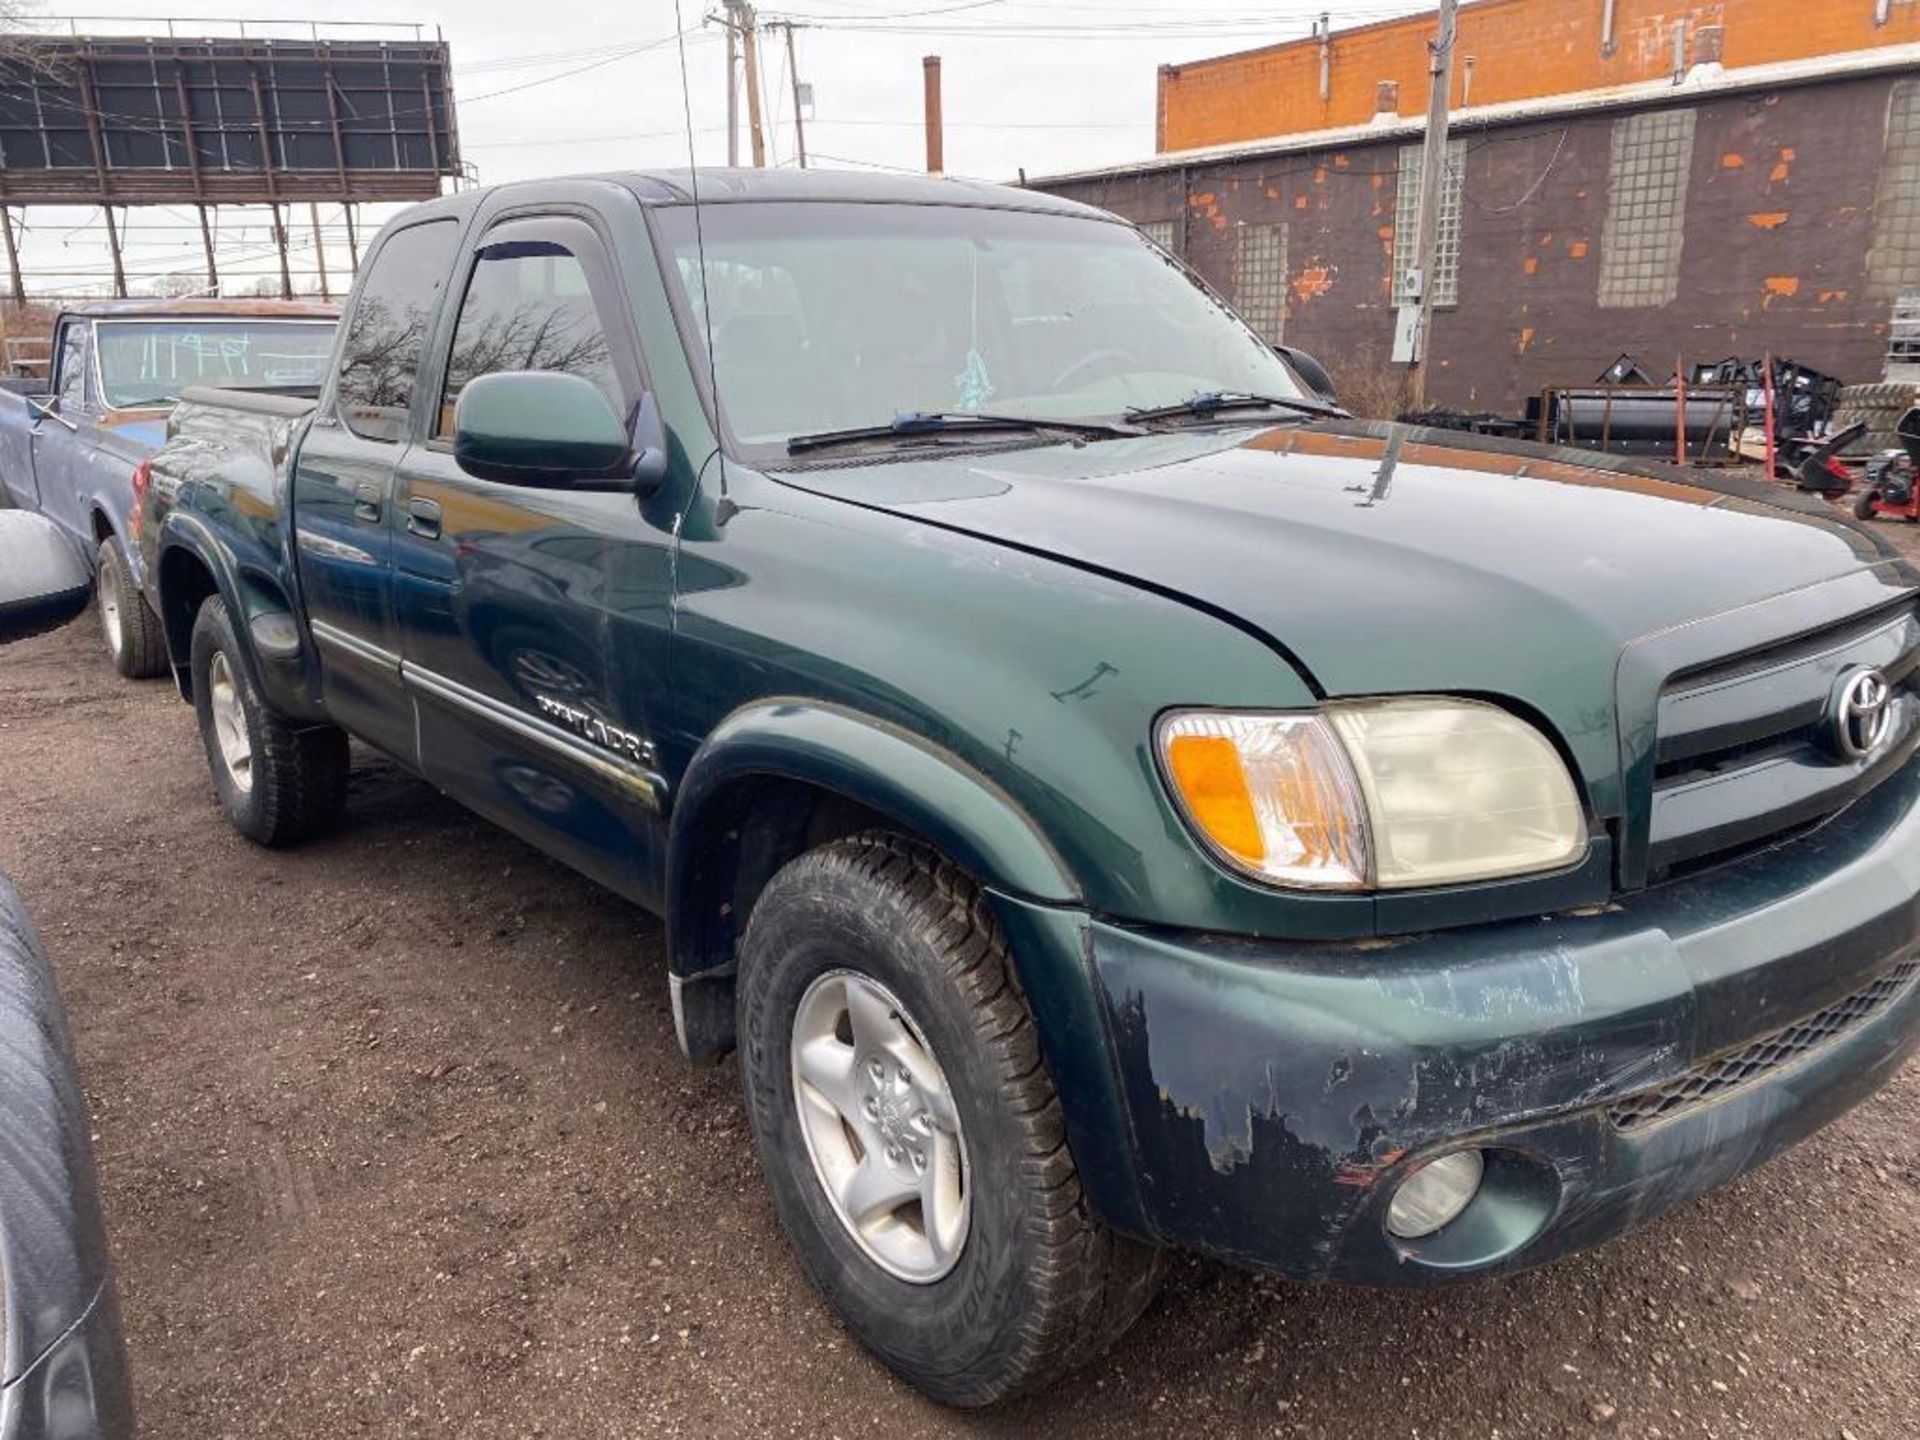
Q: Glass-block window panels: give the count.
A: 5